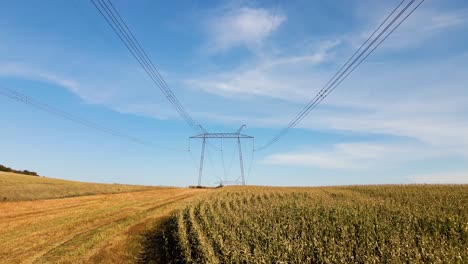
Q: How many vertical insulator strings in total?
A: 3